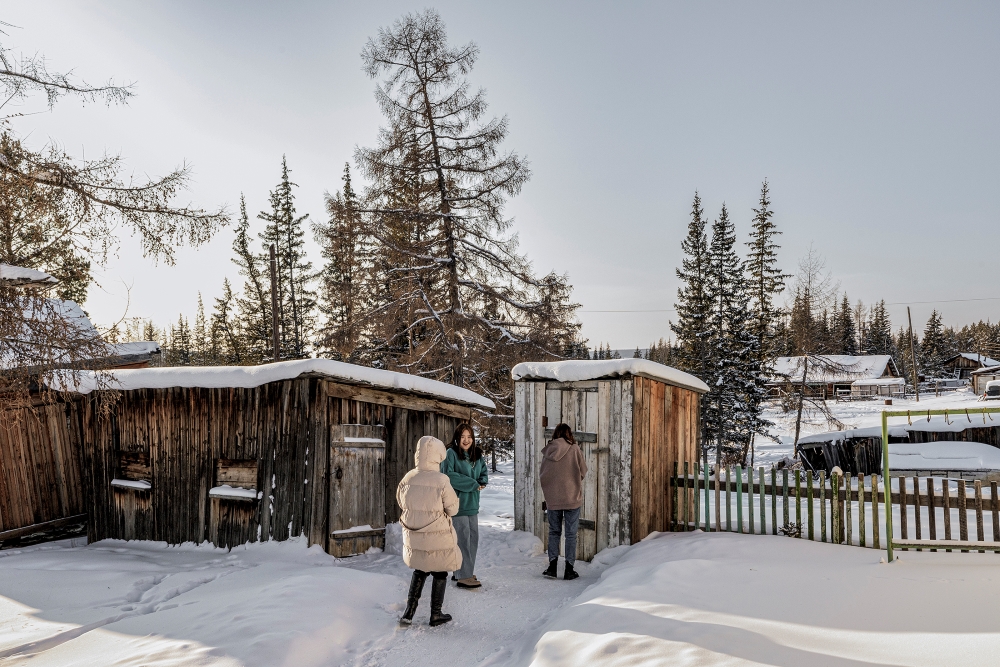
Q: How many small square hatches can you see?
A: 2